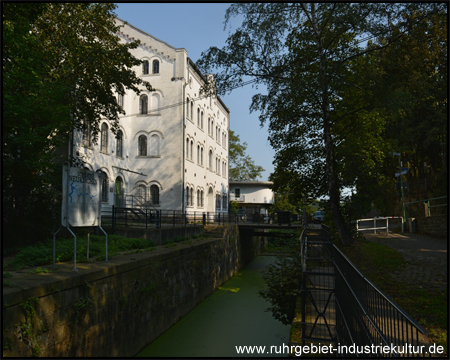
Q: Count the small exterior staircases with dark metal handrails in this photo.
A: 1